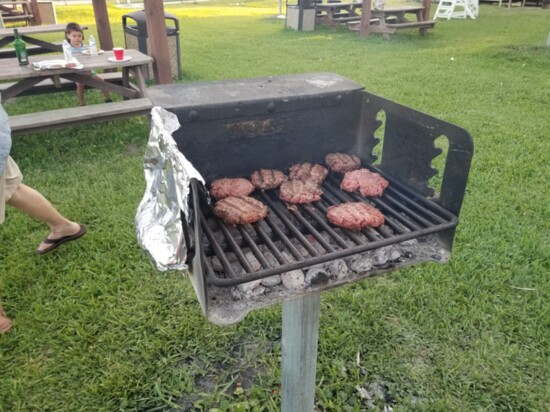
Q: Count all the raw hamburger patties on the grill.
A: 3